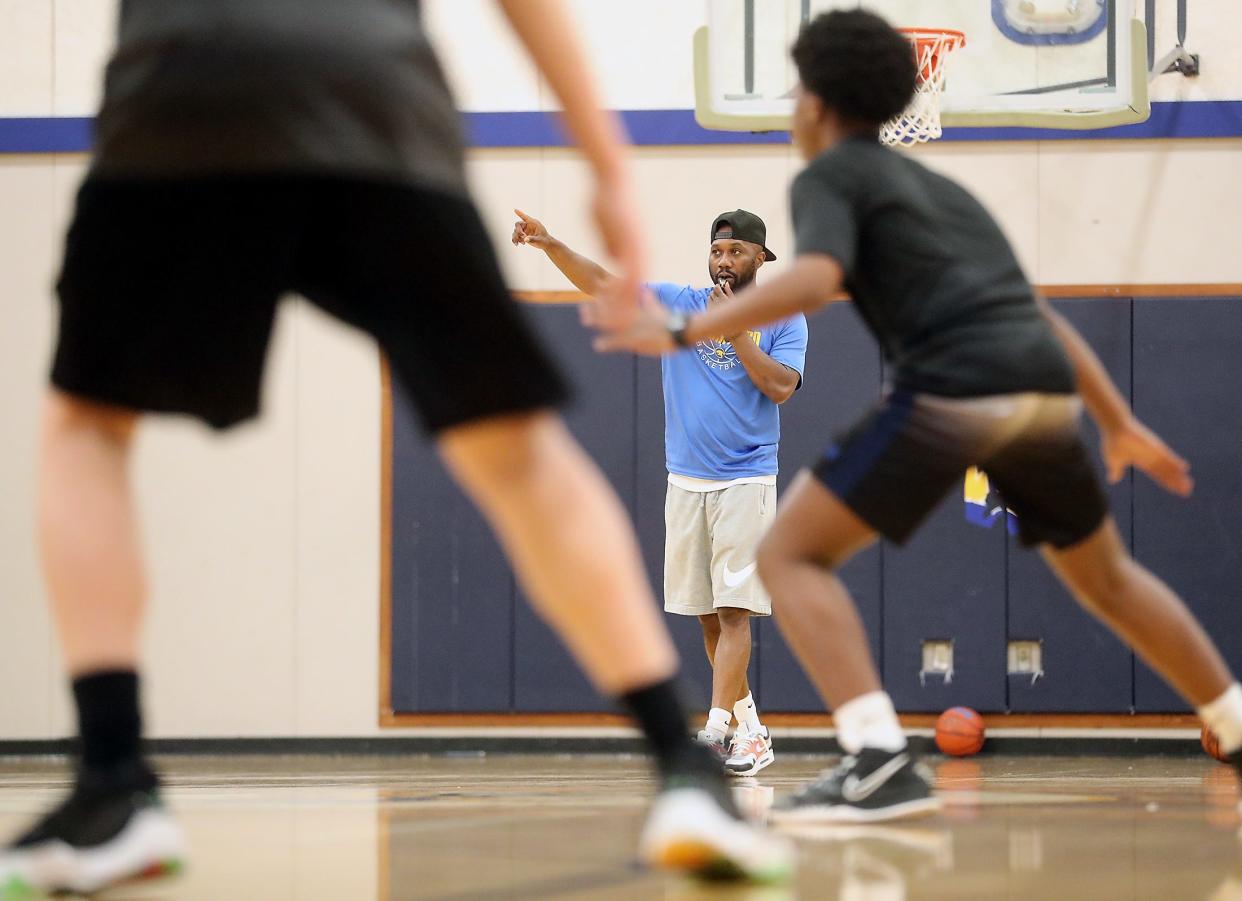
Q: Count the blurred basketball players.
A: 2